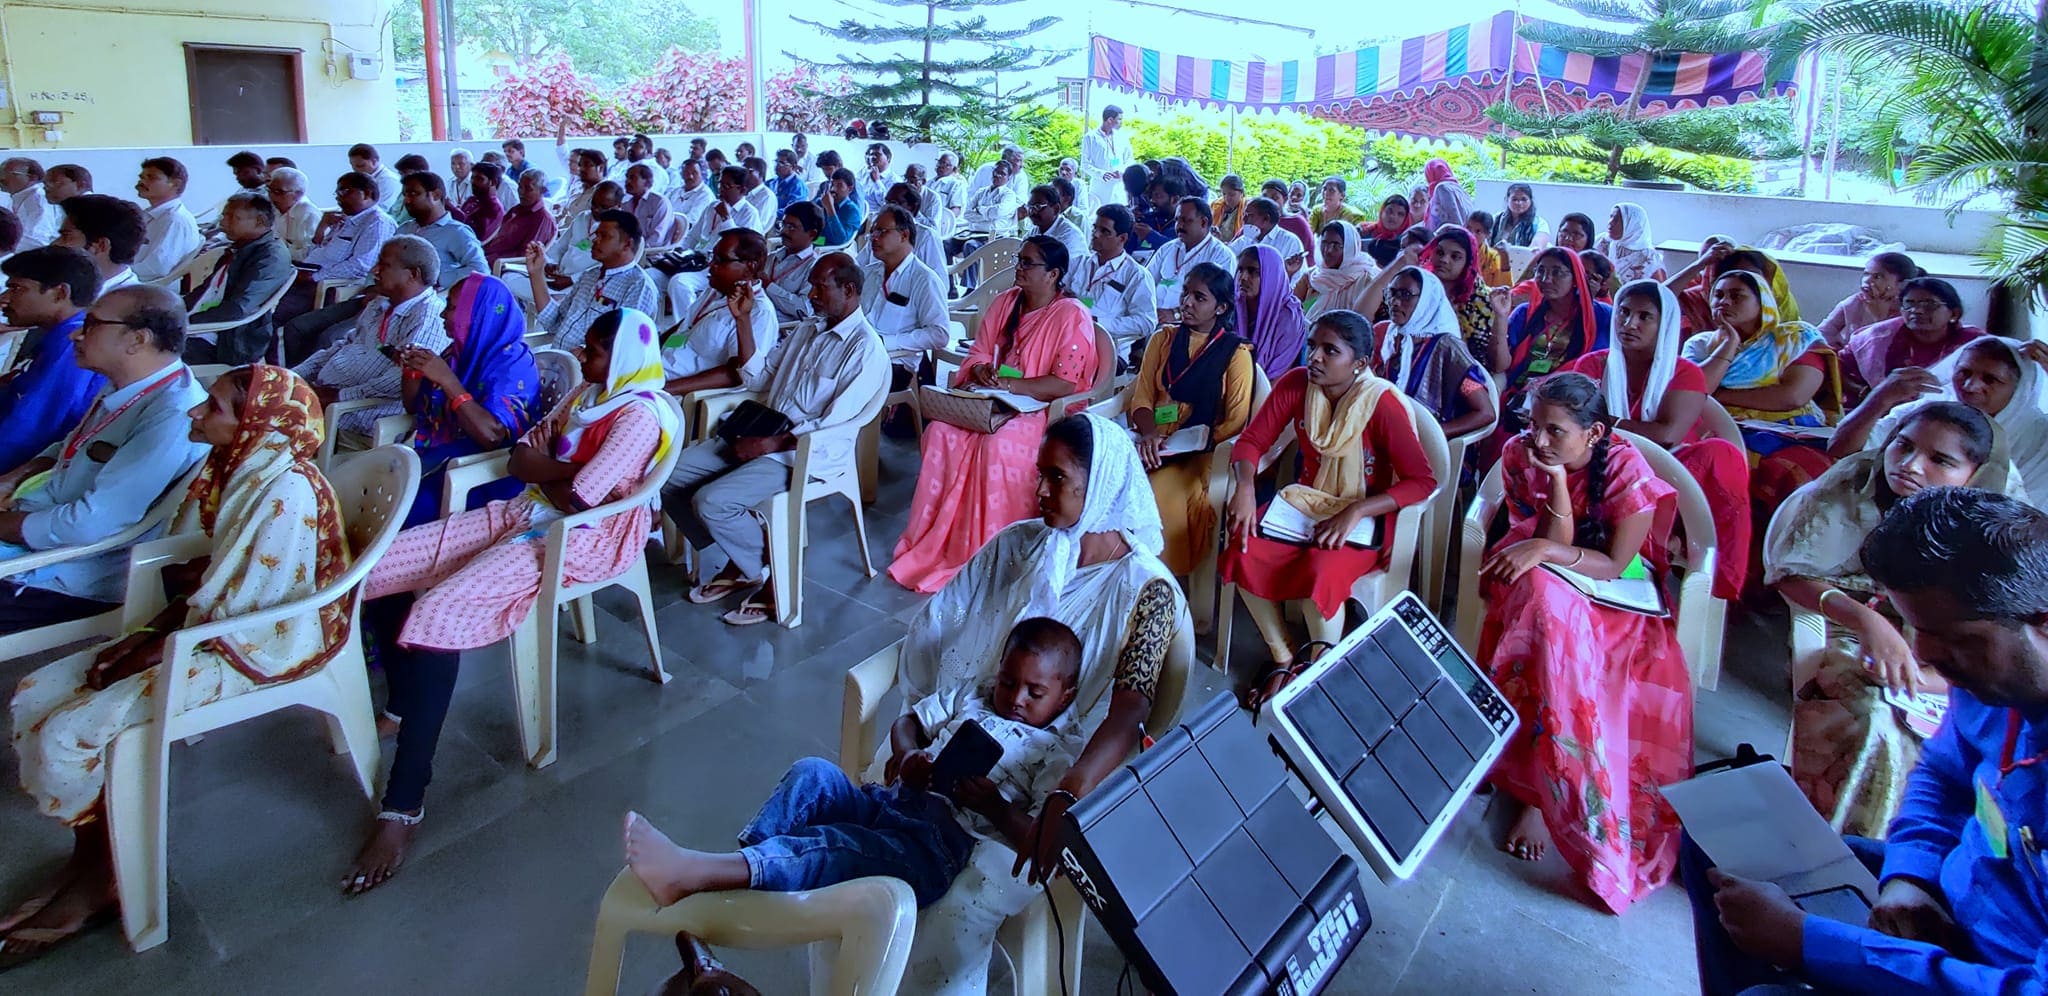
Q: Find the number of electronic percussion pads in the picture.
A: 2